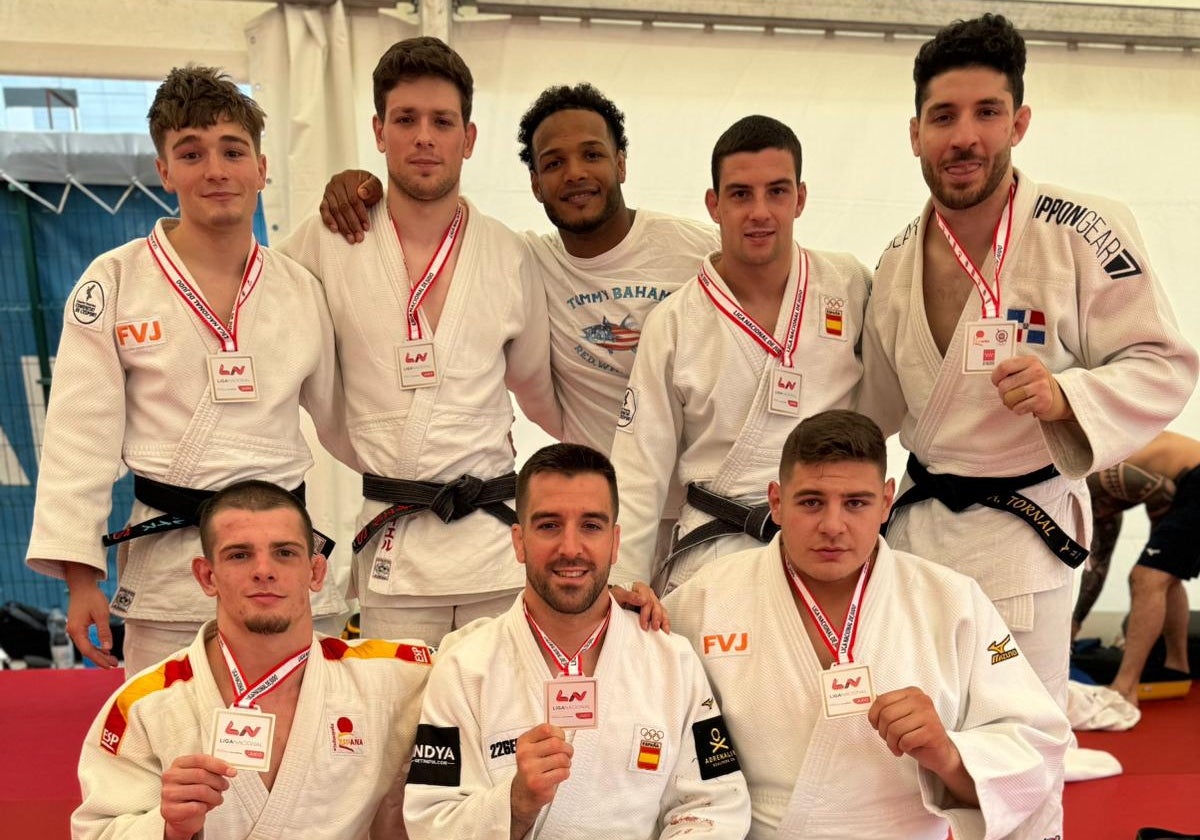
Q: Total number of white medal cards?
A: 7